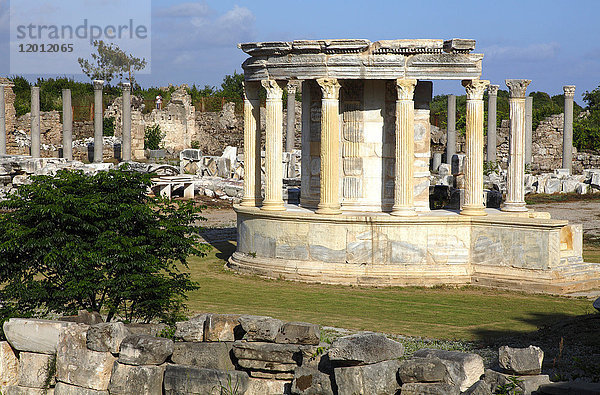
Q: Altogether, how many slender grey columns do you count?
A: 10